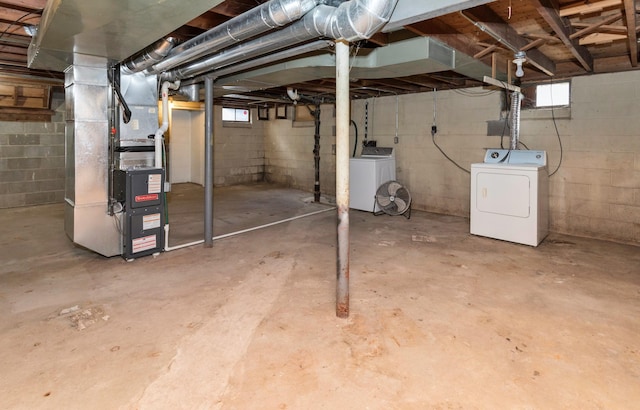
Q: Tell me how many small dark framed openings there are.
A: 2